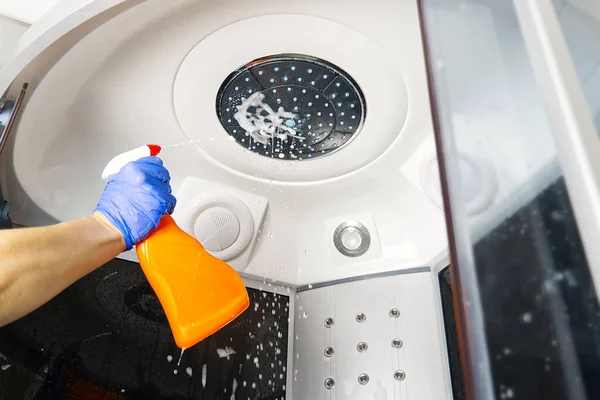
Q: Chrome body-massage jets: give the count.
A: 9